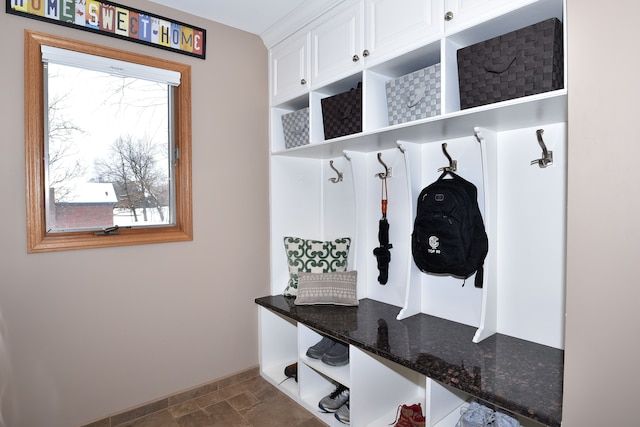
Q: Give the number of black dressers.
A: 0